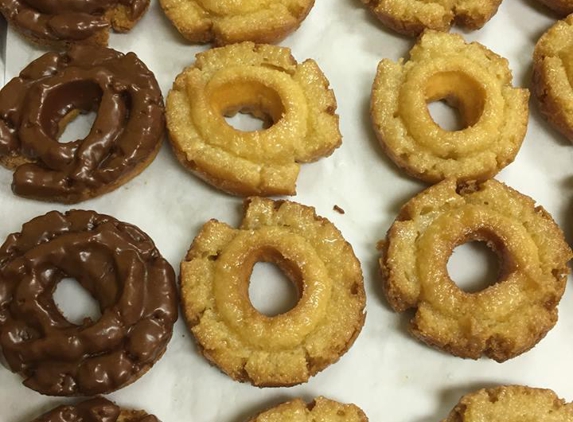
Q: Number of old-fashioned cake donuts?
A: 14